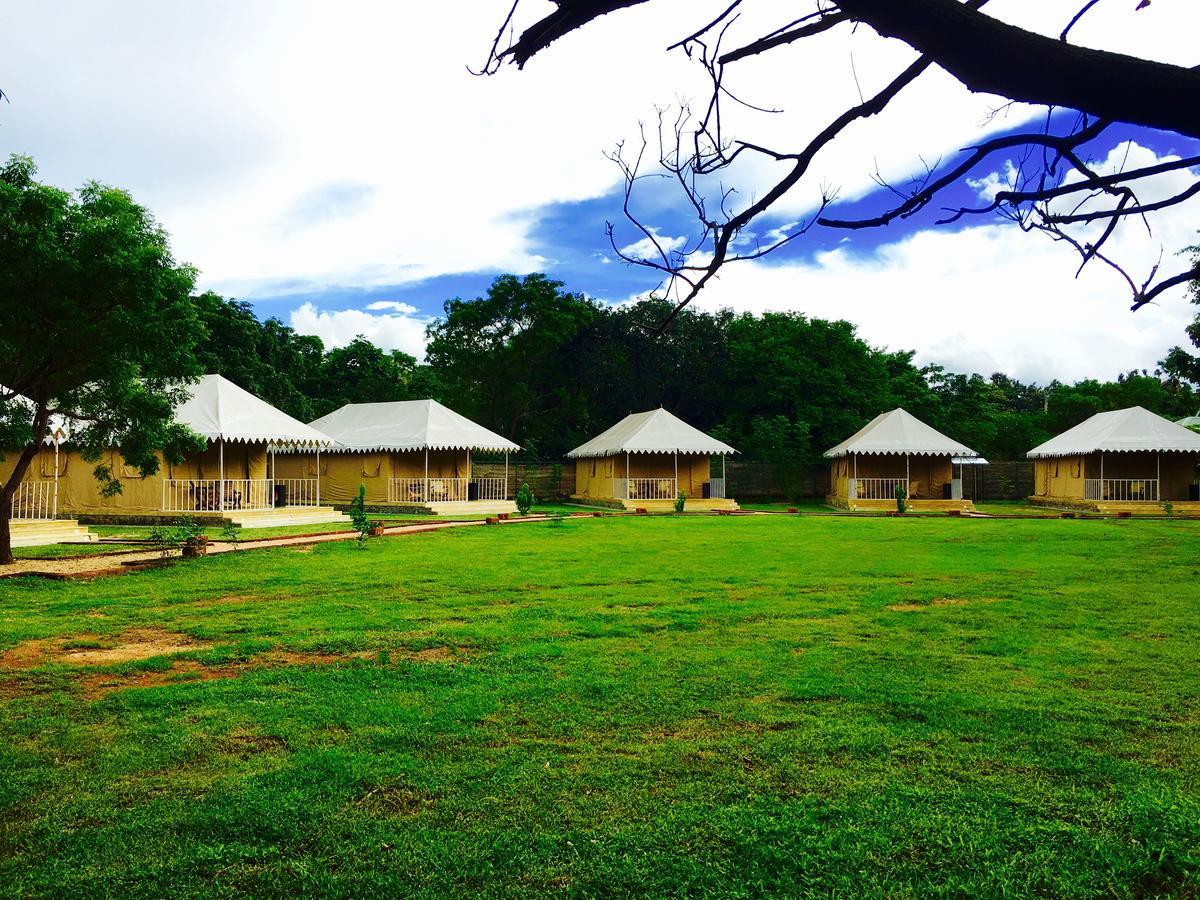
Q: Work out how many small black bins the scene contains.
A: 5